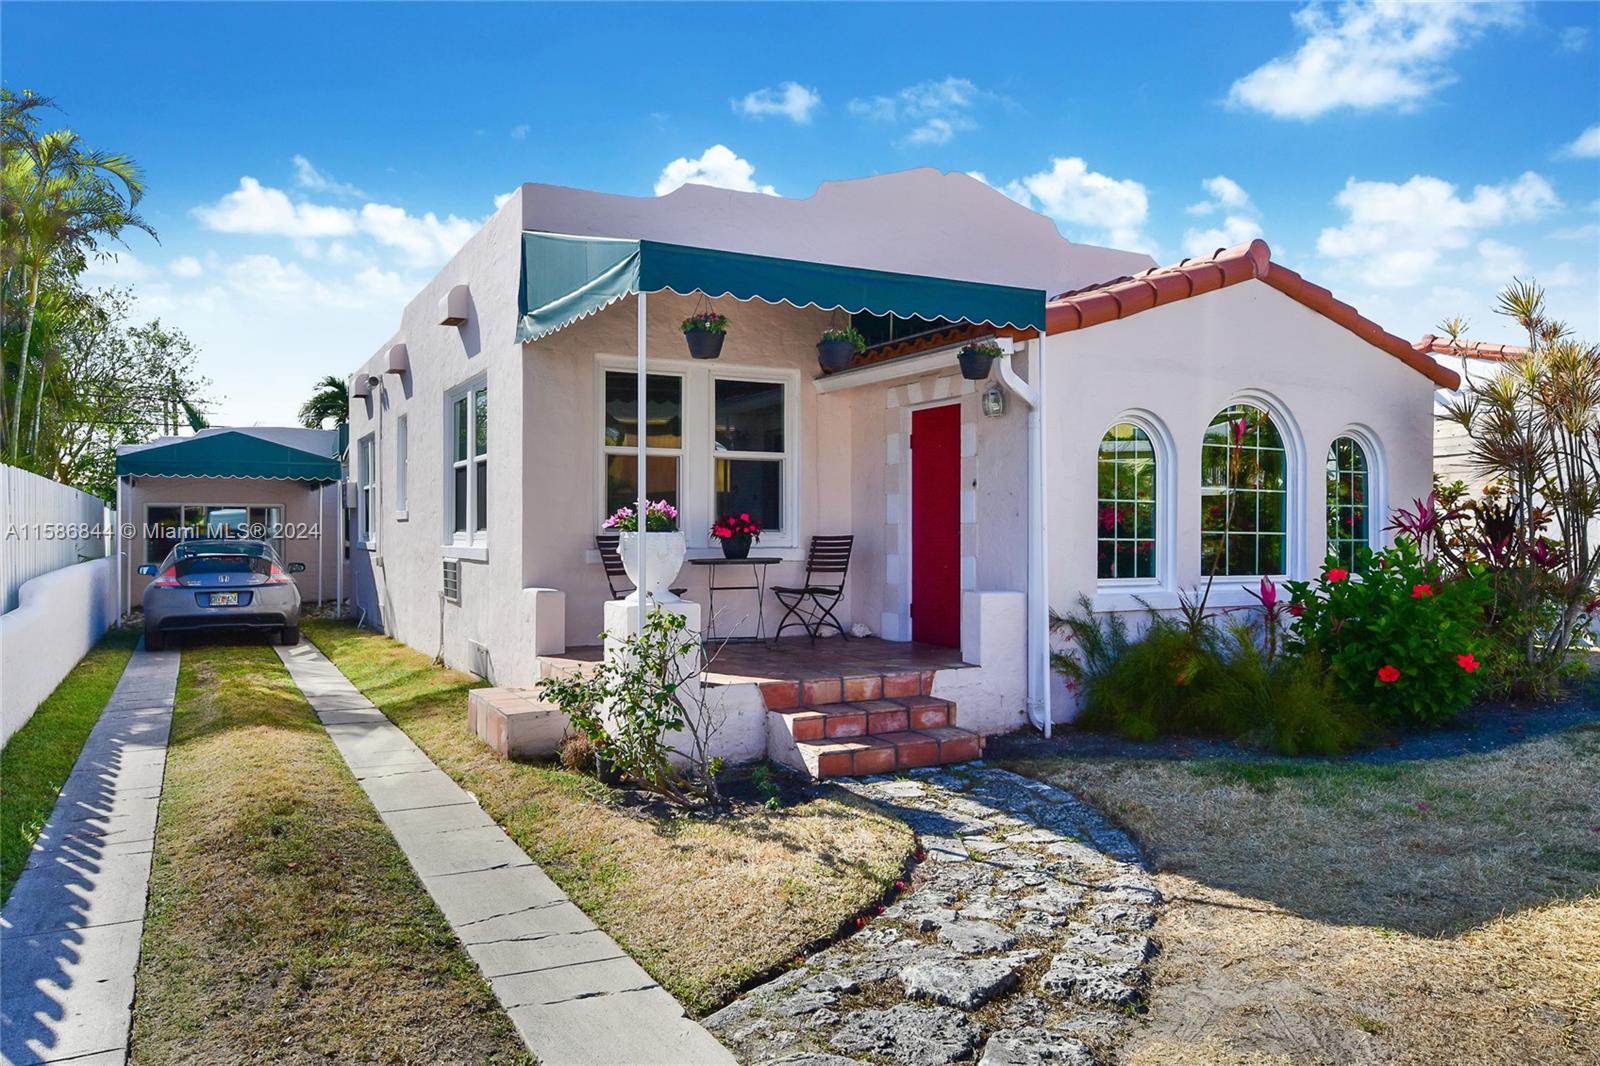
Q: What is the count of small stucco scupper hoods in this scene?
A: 3